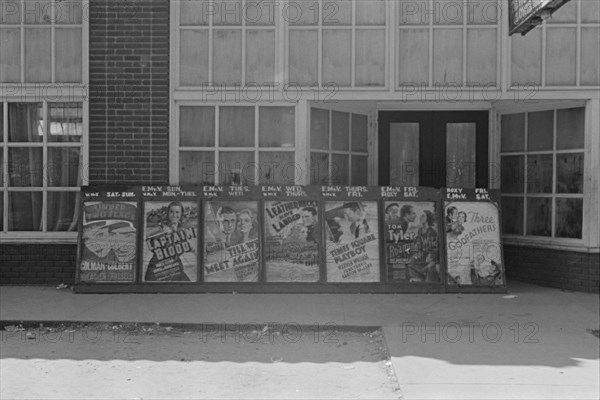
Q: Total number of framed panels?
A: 7